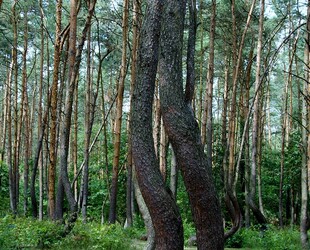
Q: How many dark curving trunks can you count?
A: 2